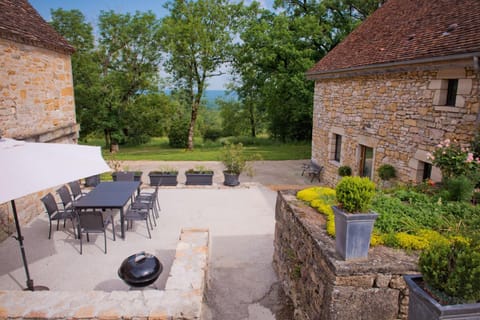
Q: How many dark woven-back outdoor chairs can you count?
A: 8